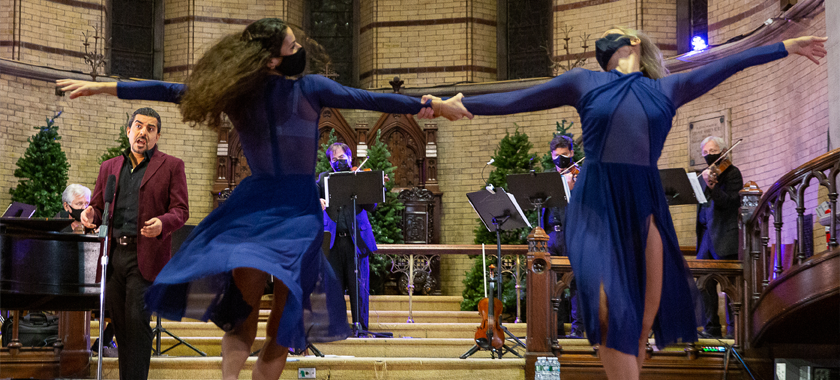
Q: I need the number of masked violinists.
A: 3